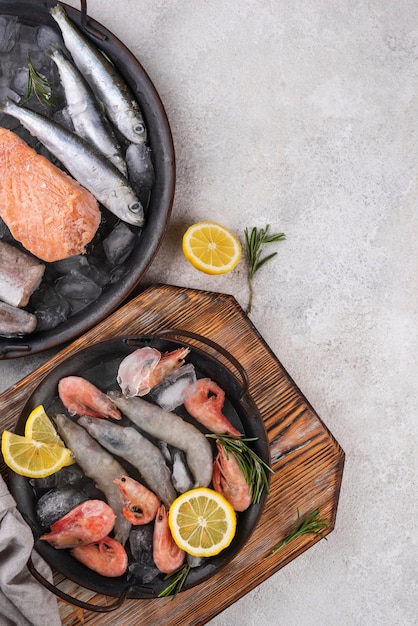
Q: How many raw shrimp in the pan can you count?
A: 3